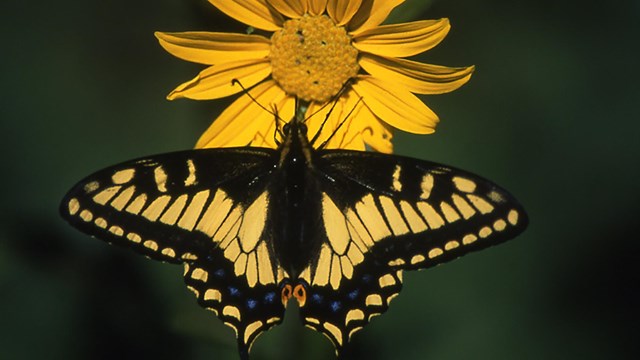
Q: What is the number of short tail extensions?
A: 2